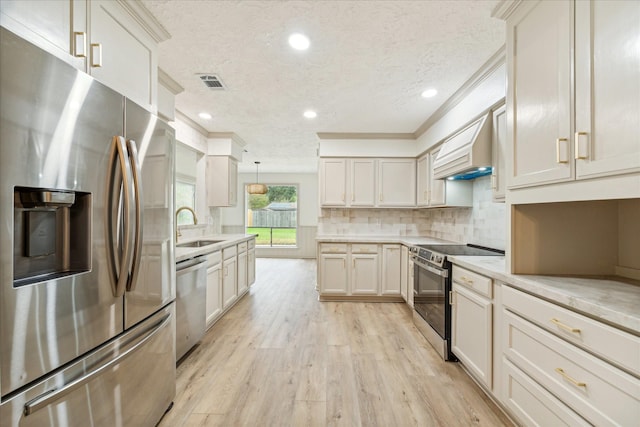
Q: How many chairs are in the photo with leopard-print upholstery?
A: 0